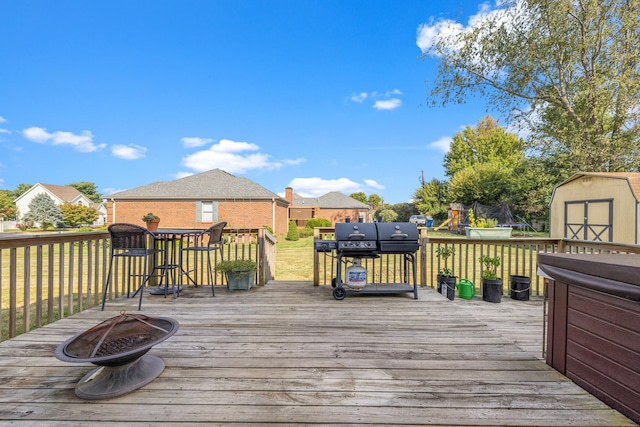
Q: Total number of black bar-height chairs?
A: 2